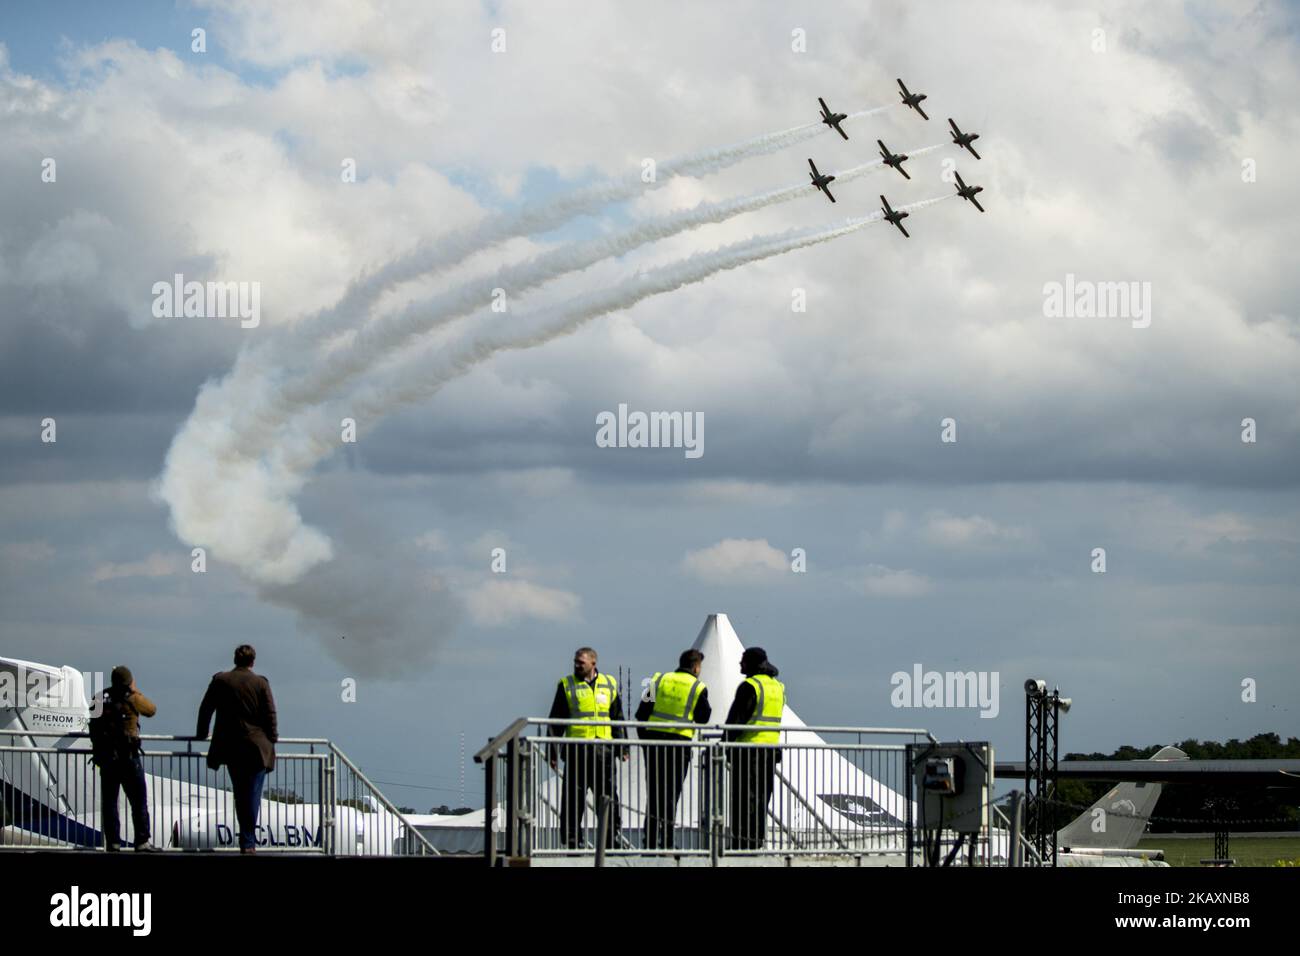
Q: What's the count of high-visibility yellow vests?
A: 3